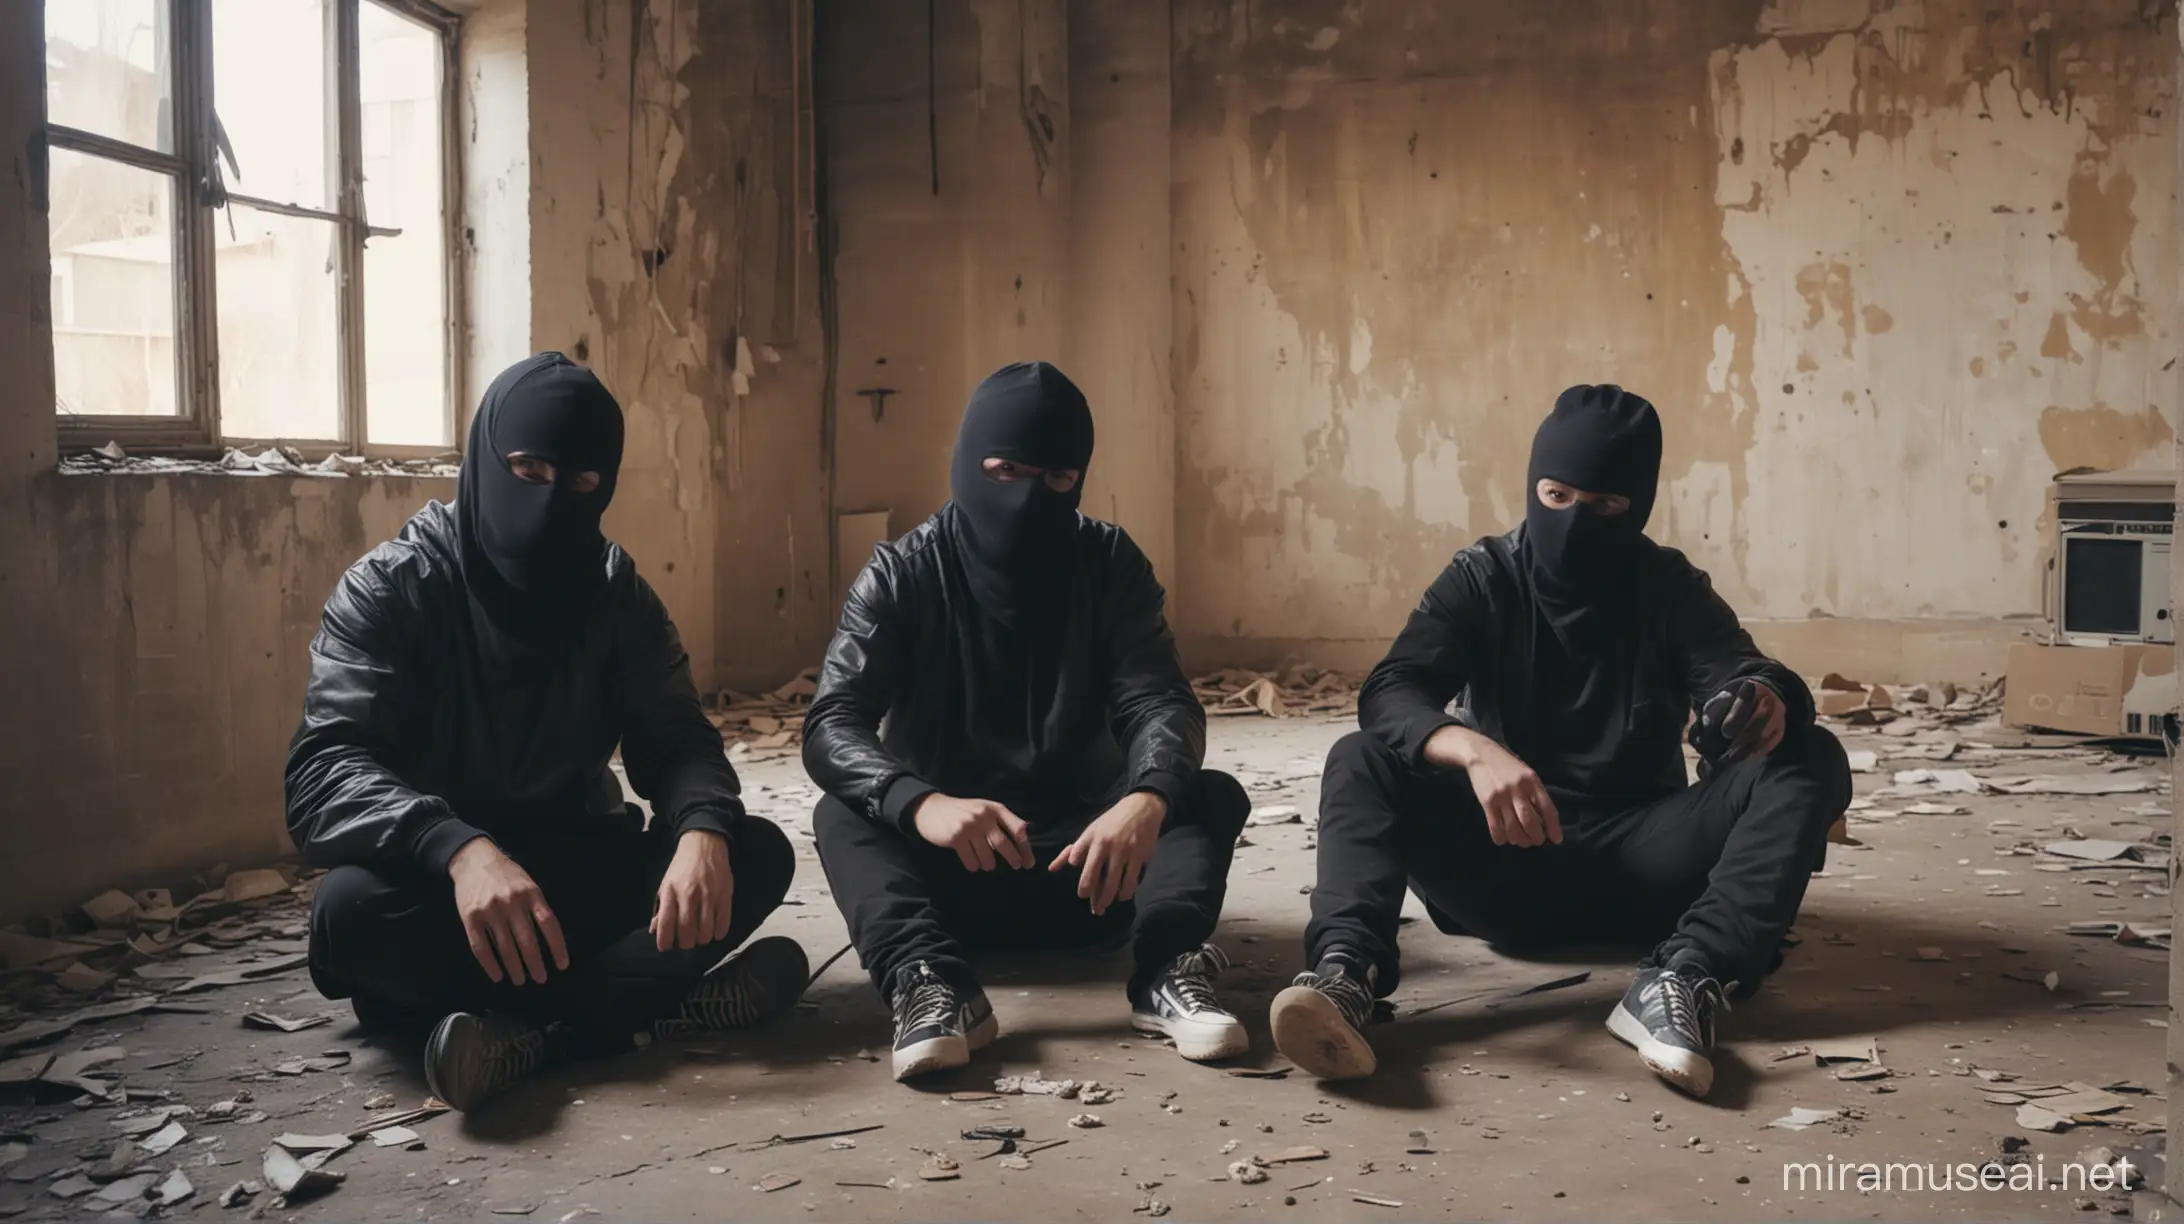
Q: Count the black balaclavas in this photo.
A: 3